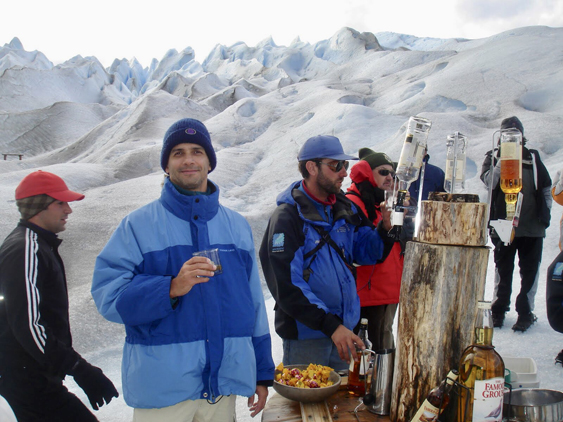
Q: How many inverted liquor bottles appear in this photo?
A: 3